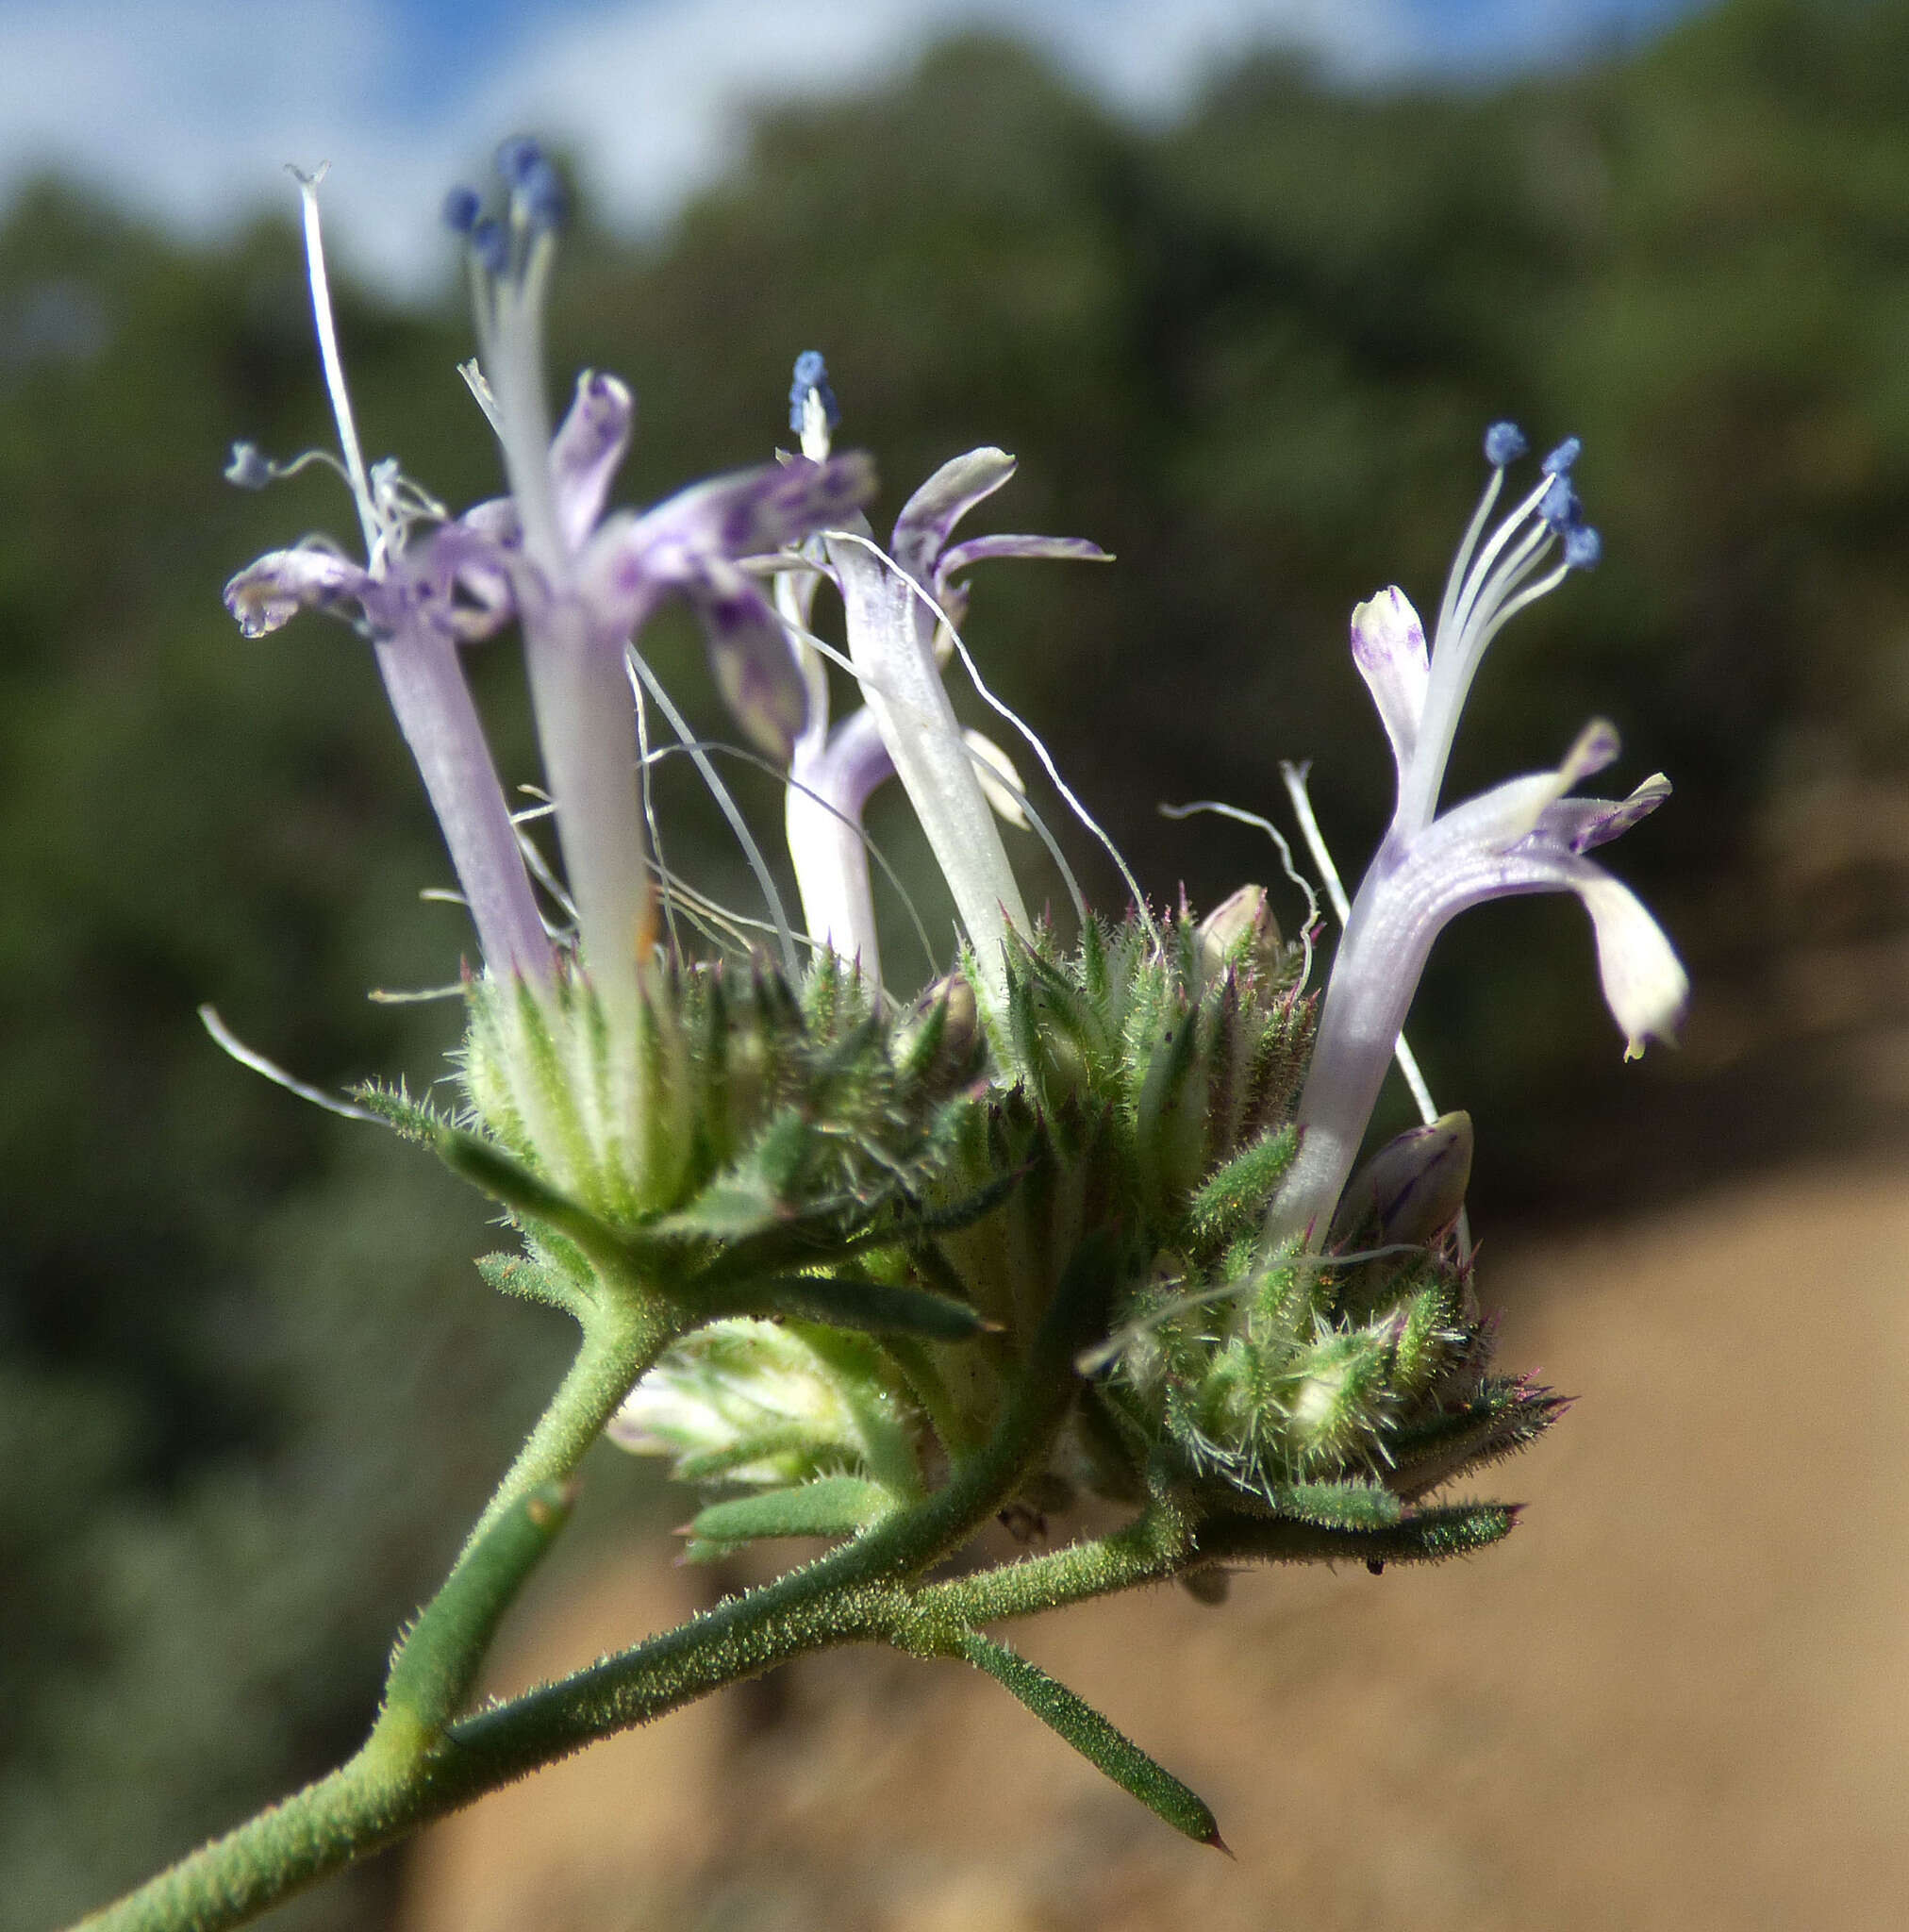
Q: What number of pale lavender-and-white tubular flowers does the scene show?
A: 5